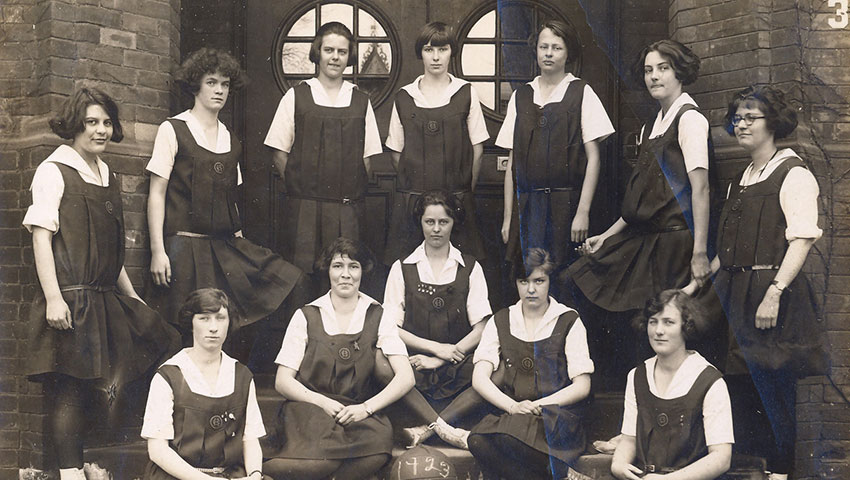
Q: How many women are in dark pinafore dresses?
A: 12